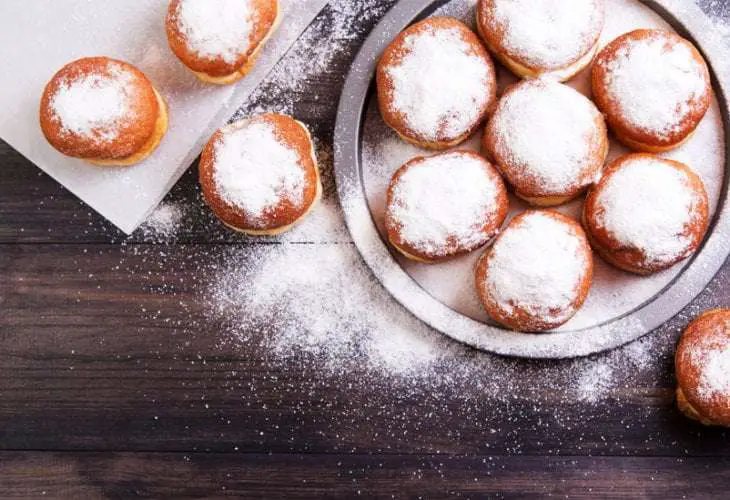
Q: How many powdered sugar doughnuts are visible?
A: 11